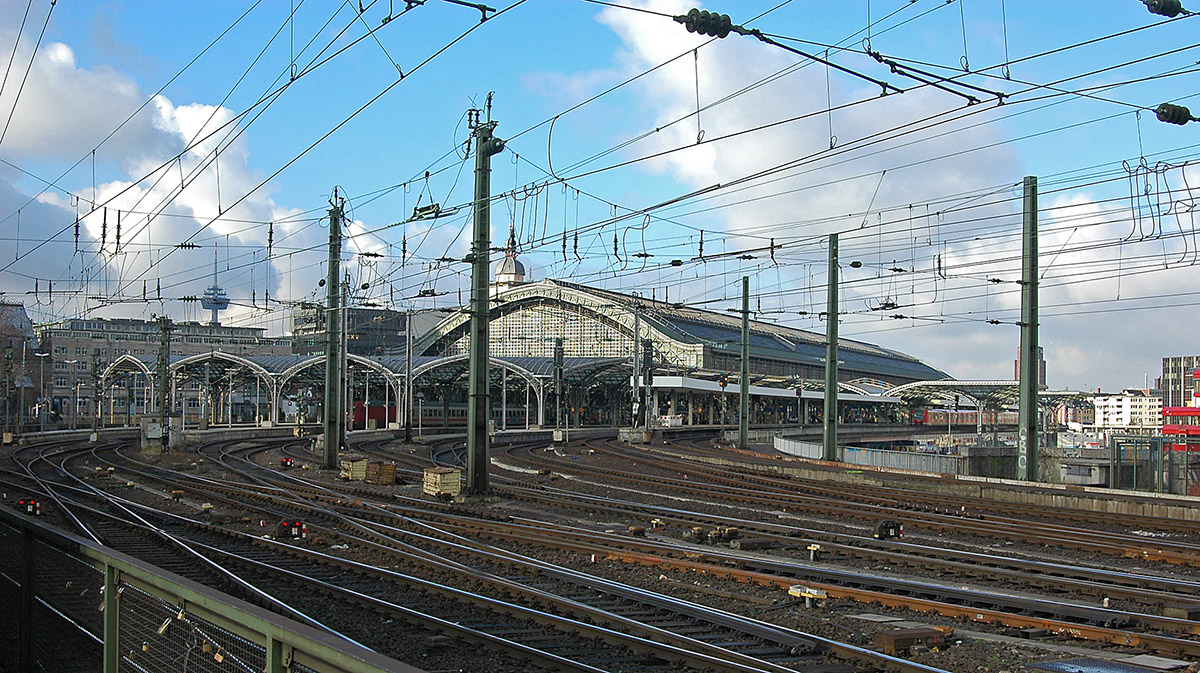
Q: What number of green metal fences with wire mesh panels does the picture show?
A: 1